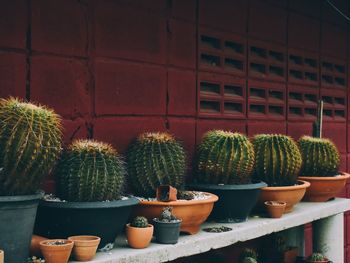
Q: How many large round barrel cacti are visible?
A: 6